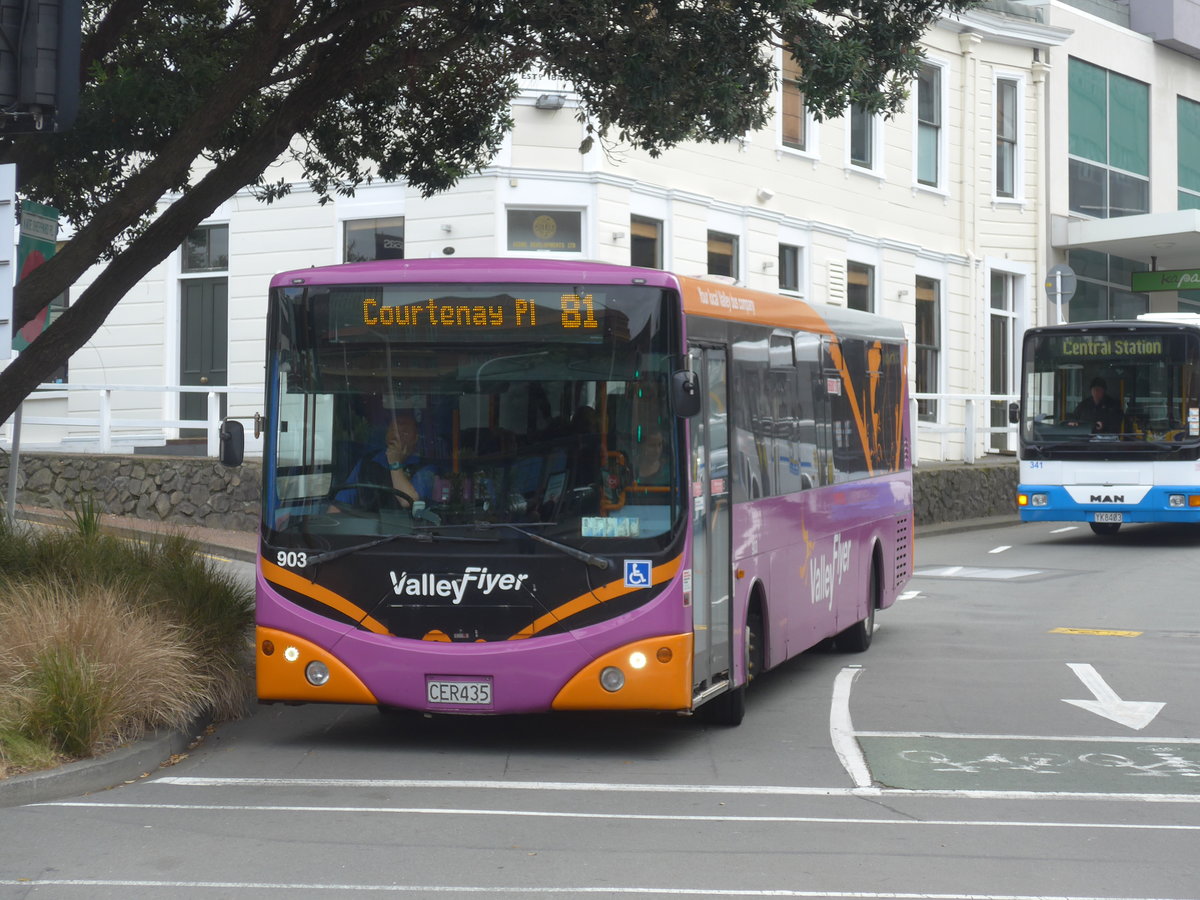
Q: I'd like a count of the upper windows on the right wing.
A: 4